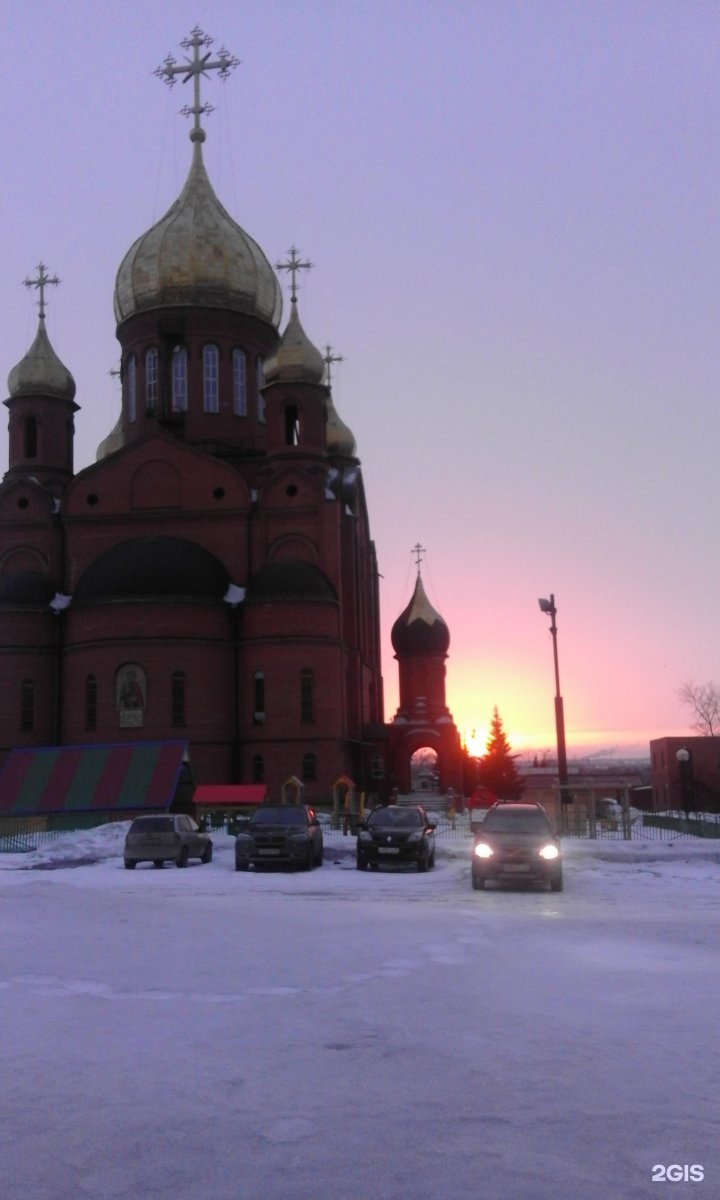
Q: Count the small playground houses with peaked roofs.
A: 2